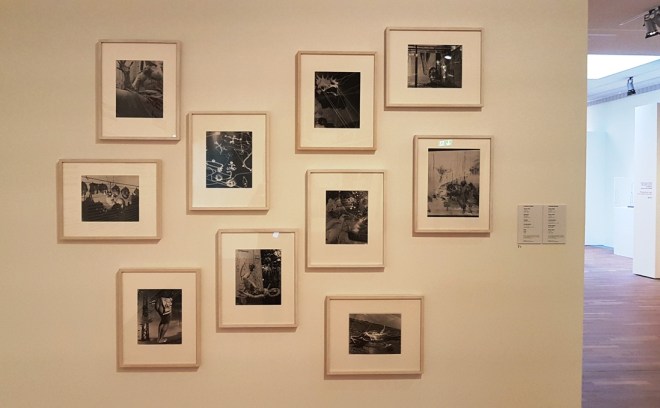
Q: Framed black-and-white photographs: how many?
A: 10